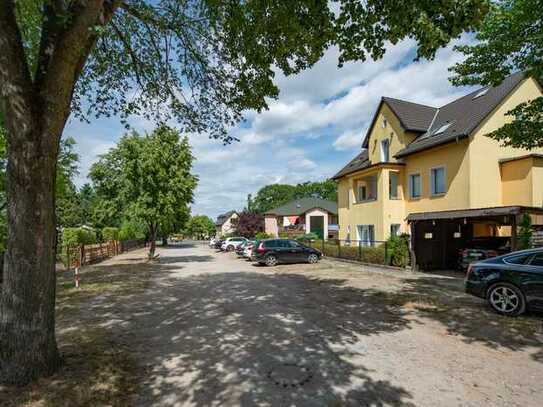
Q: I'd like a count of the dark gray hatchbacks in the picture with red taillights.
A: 1